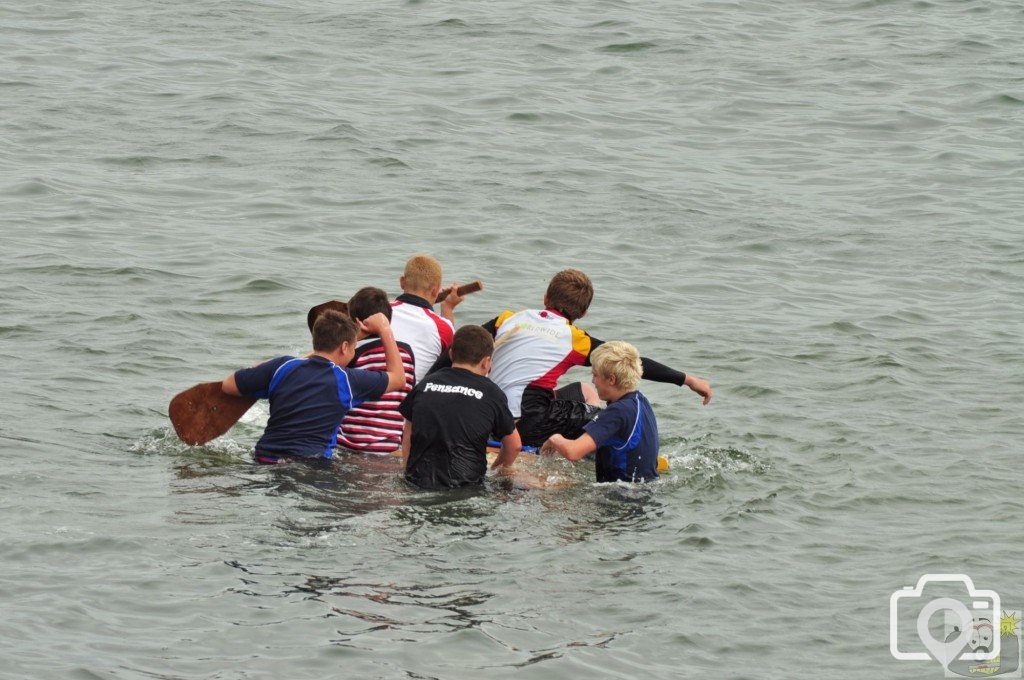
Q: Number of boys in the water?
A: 6